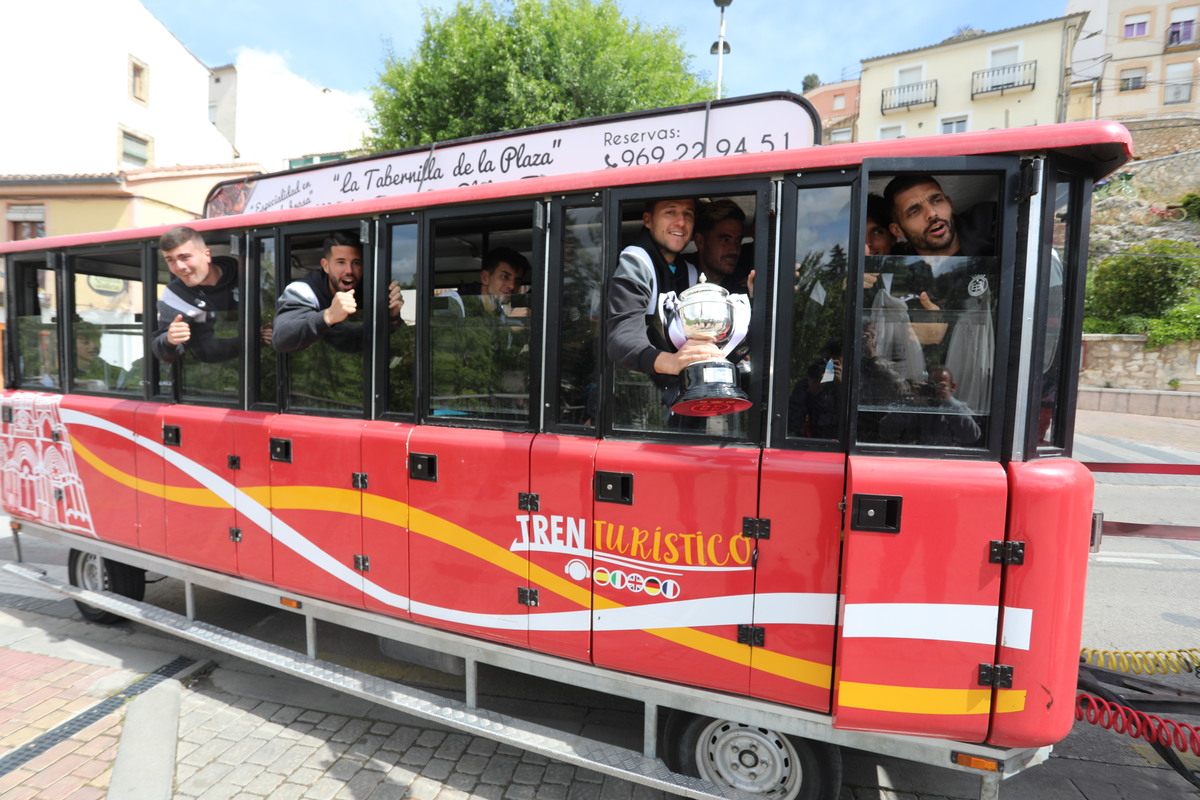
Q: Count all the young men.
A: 7